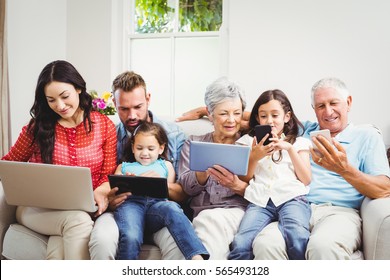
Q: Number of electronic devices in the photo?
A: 5